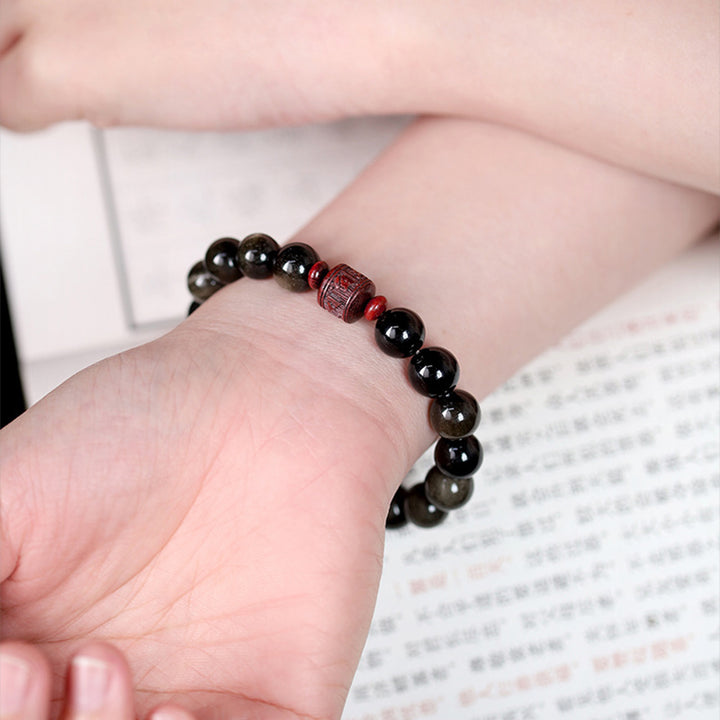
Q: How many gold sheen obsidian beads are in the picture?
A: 12